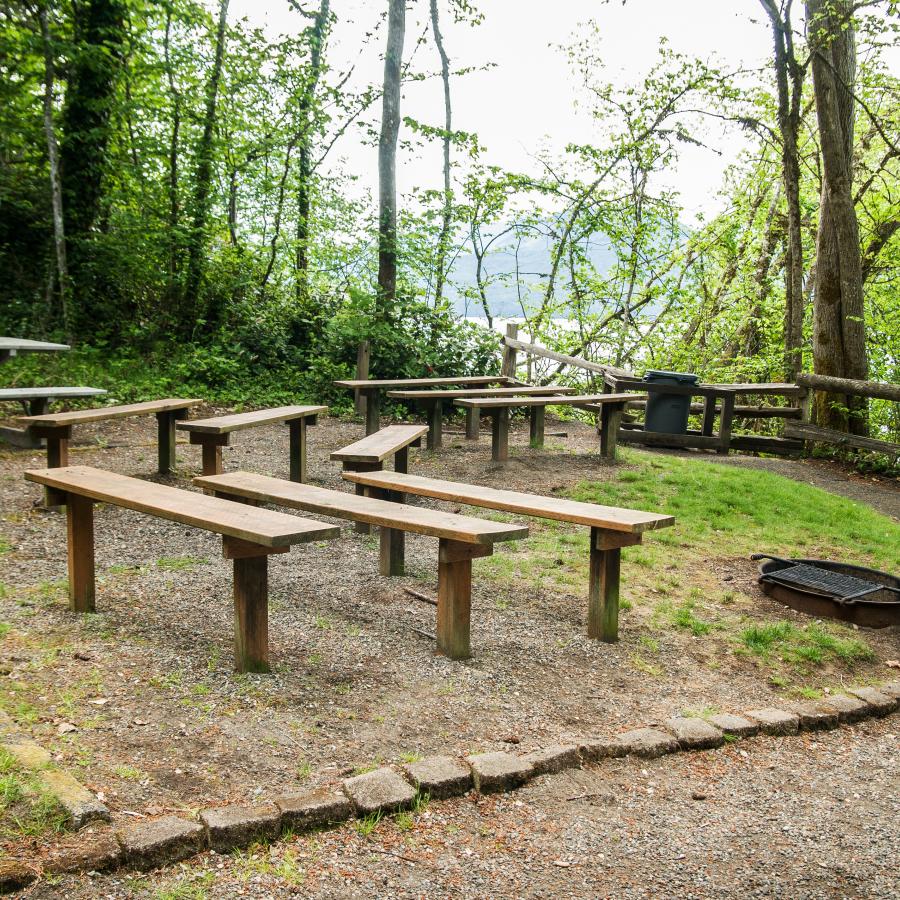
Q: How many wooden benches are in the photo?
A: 9